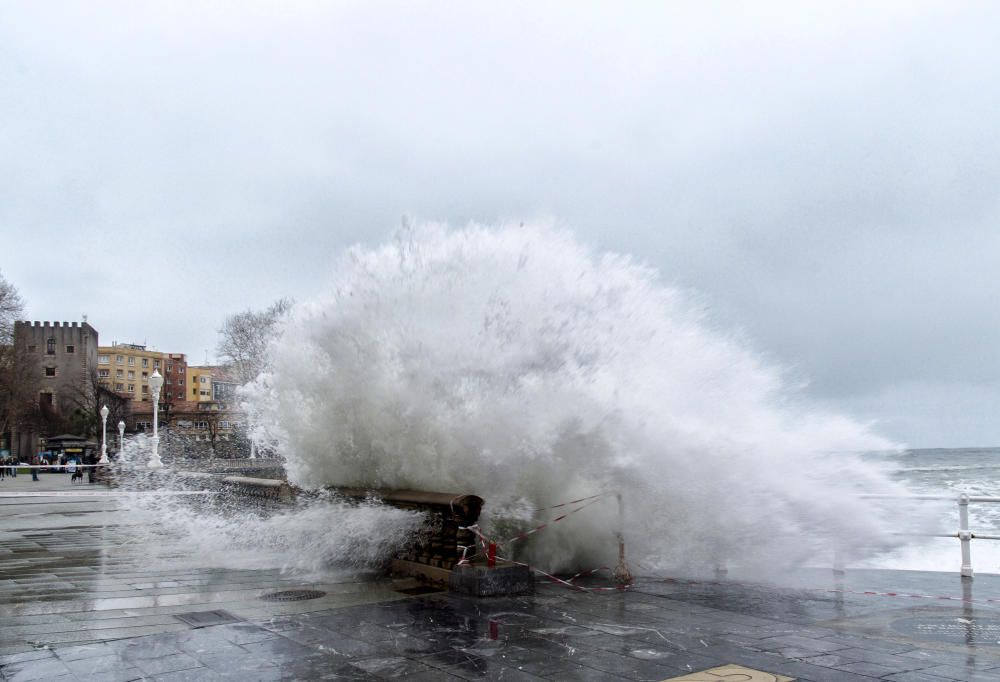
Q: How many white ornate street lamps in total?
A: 3